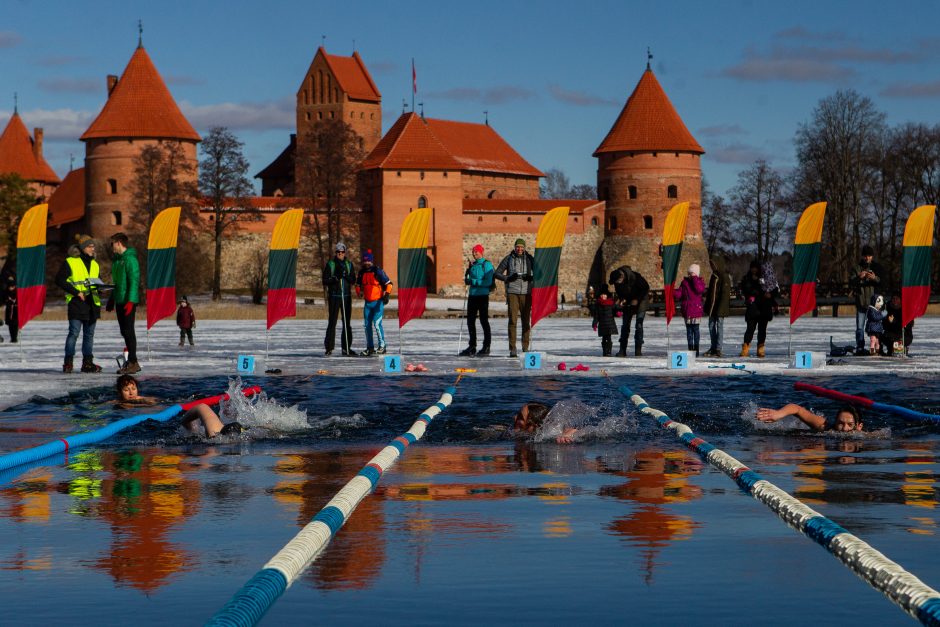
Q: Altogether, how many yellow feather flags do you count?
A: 8